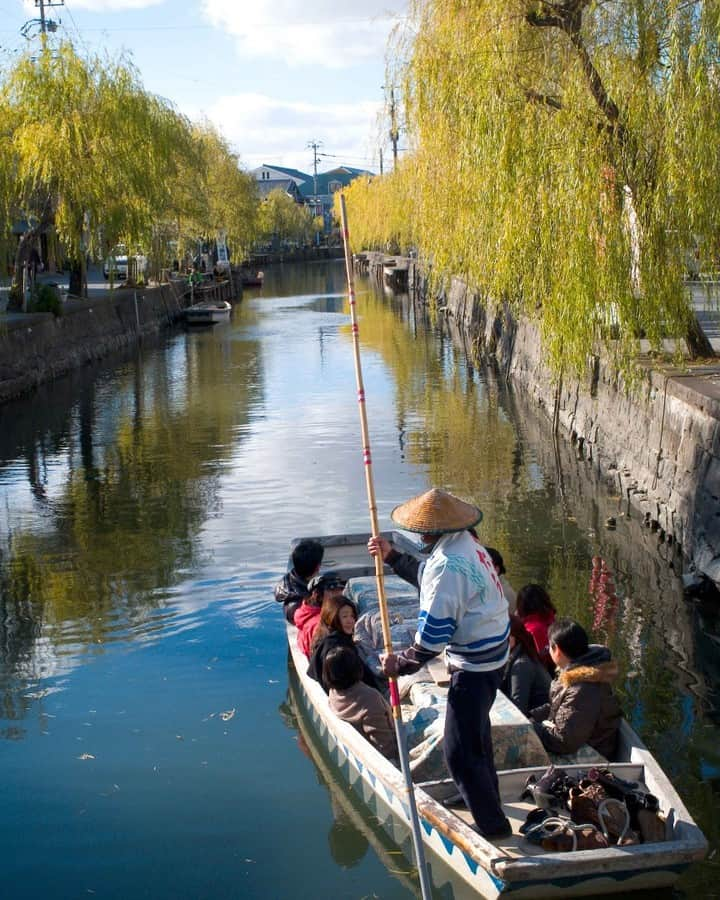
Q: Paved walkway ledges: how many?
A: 2